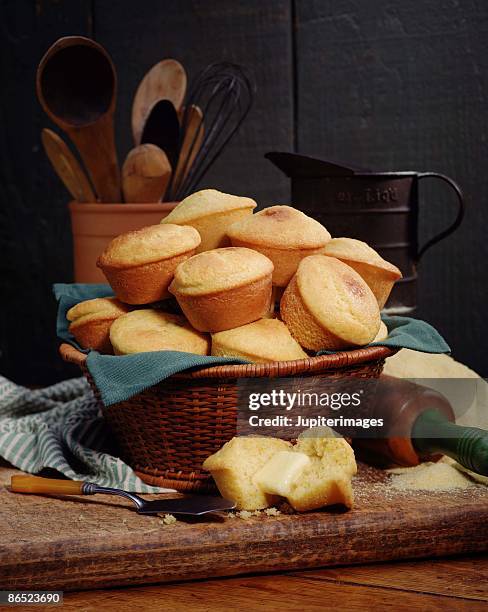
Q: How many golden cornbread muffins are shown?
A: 11